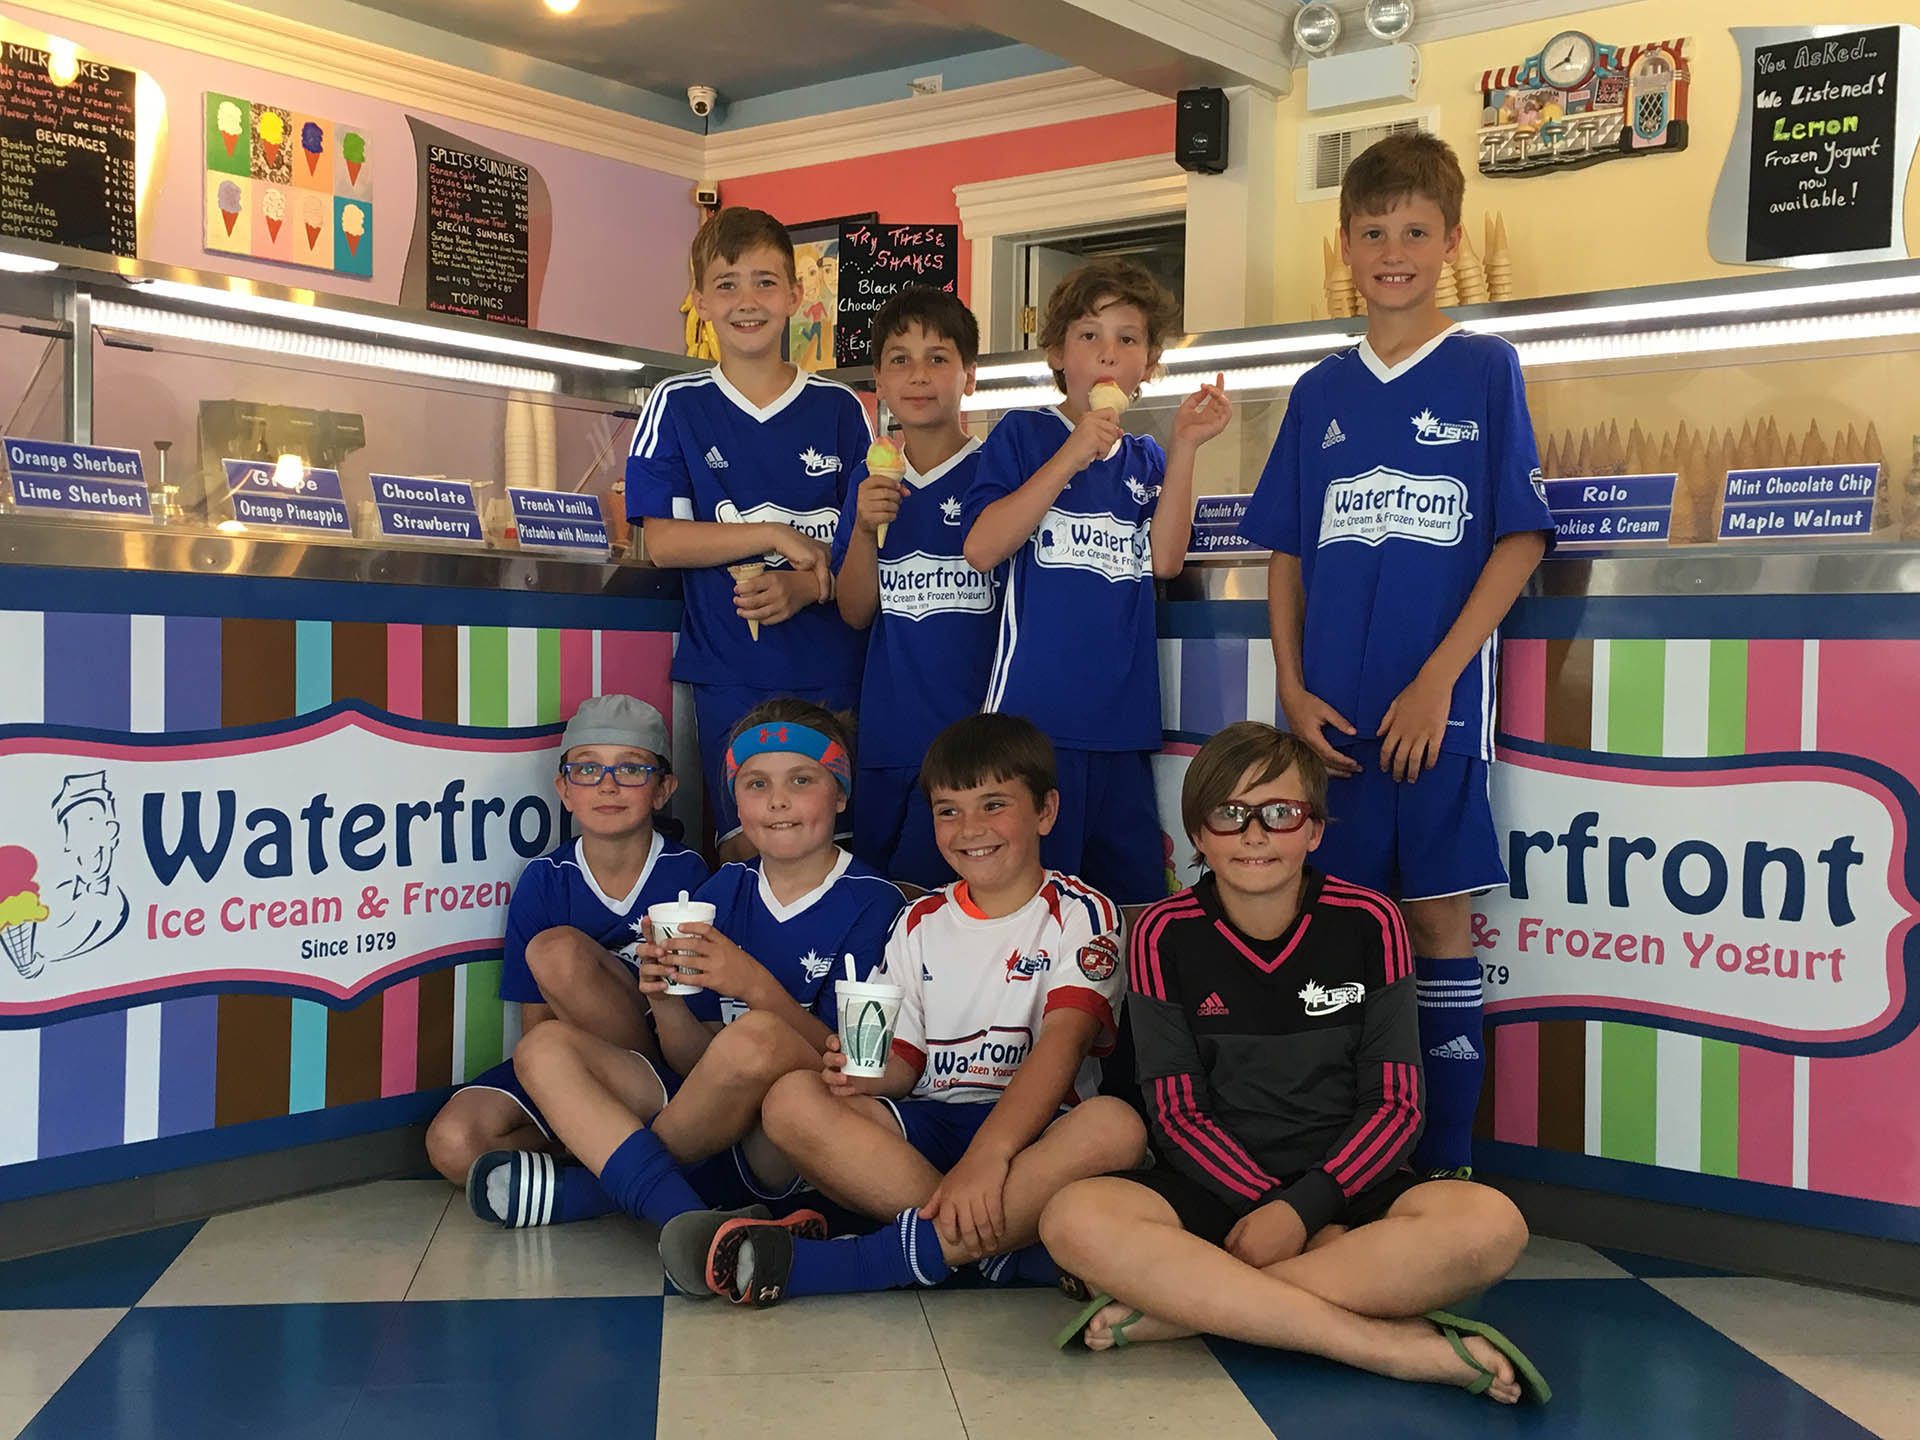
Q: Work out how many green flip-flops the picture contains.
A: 2